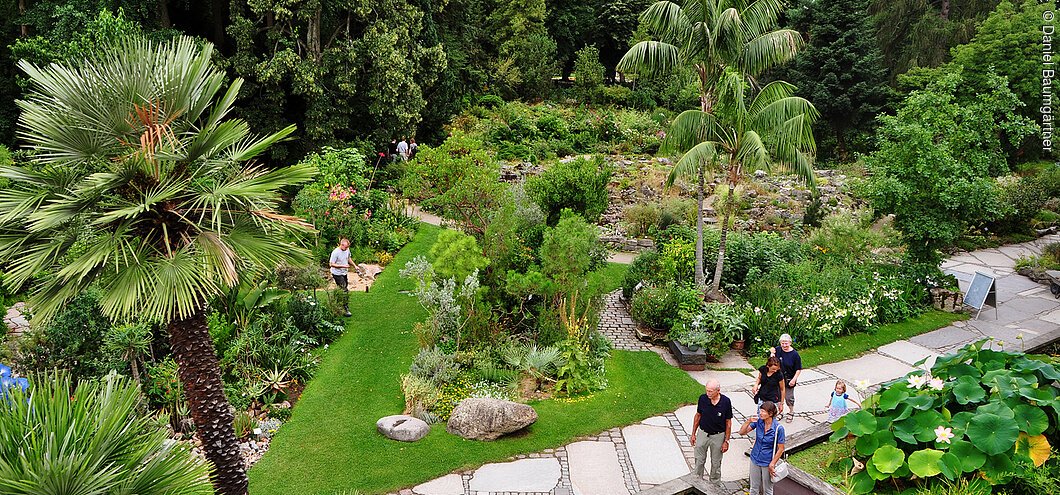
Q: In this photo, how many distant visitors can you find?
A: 3